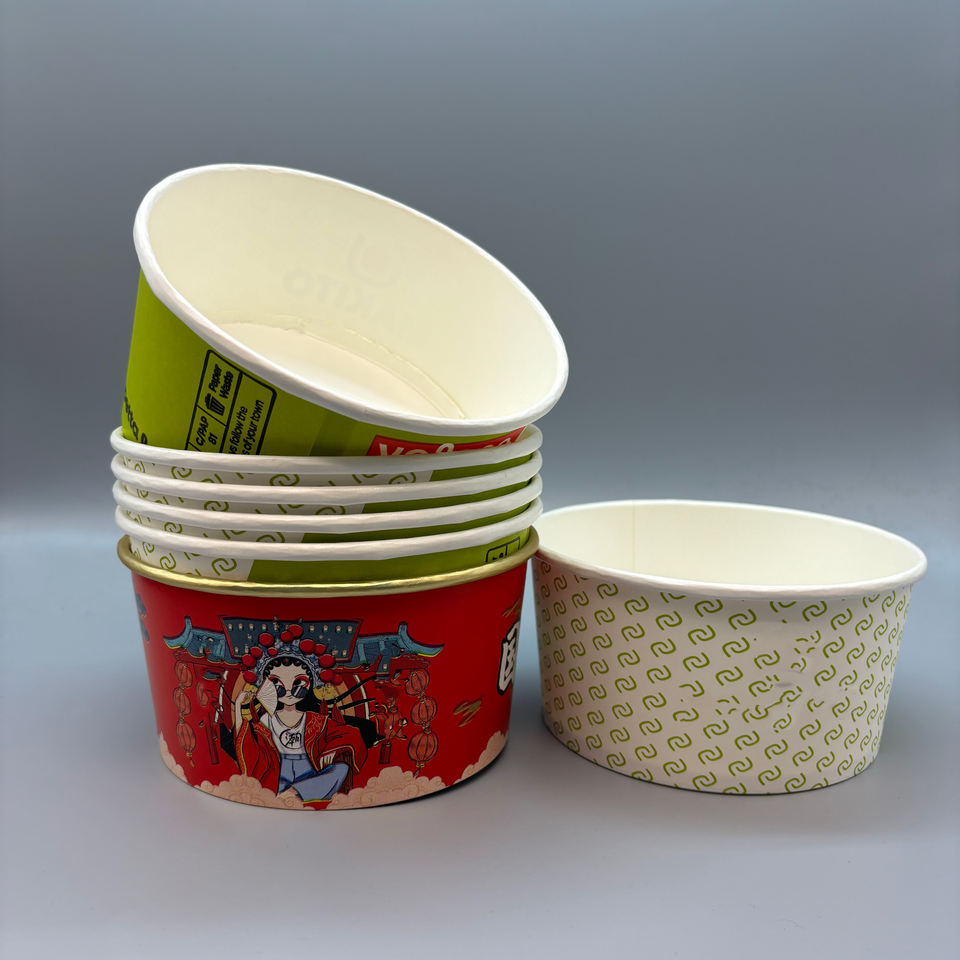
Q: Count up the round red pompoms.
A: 12